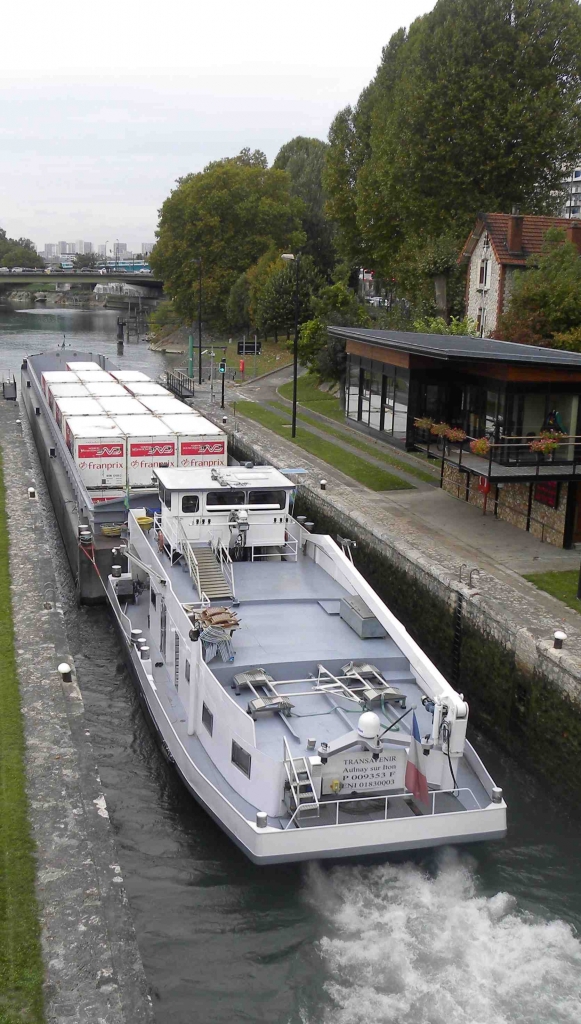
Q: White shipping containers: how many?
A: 13